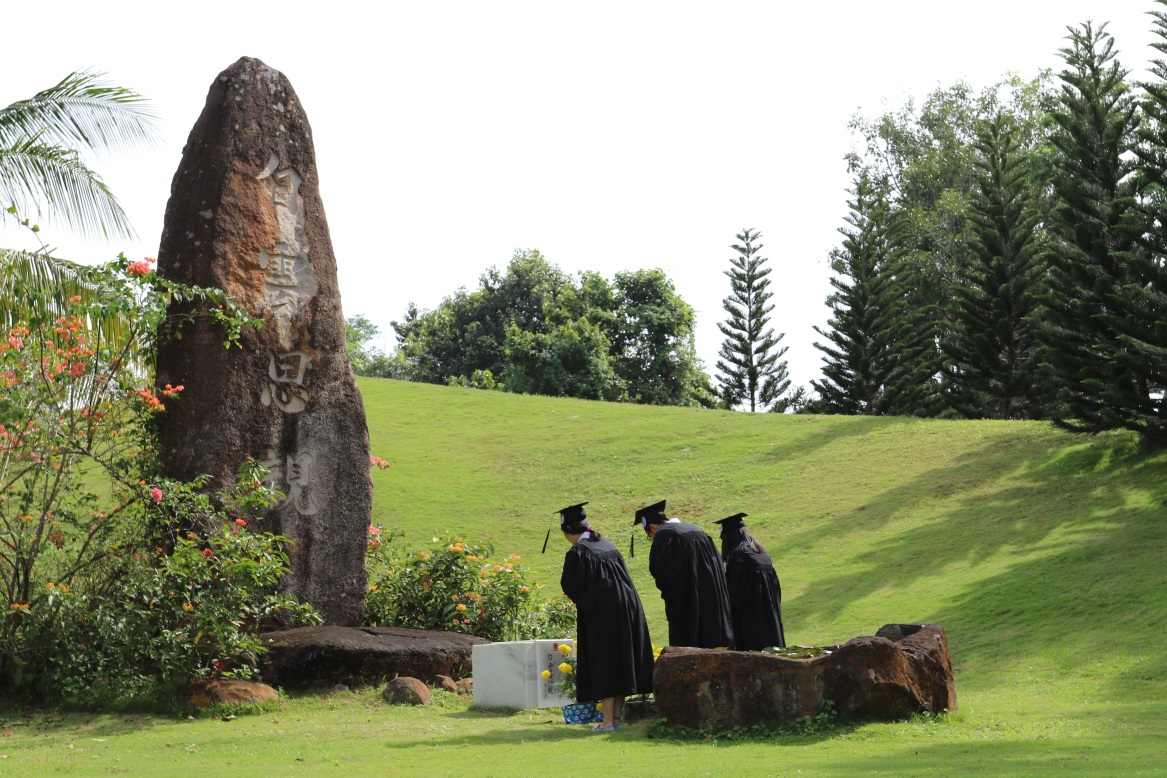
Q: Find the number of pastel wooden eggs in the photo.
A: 0